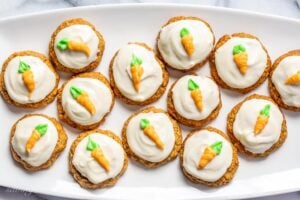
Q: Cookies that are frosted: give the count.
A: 13